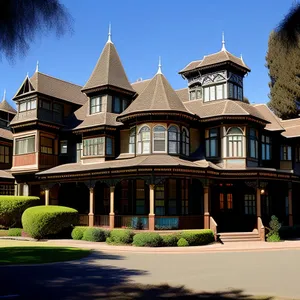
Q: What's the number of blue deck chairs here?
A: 0